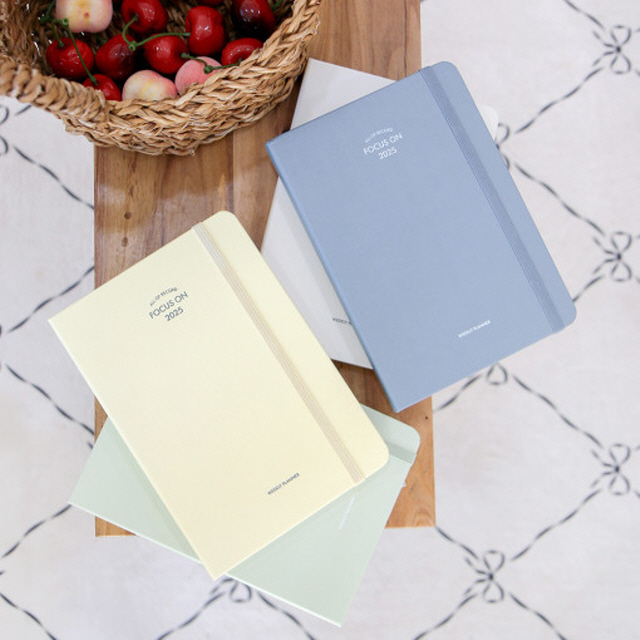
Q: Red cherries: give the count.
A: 9